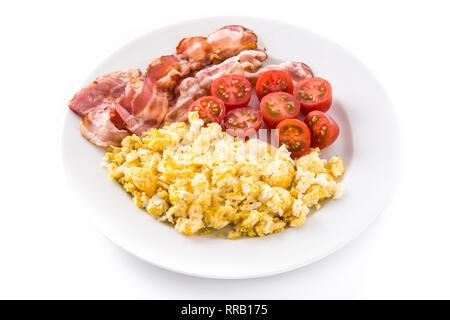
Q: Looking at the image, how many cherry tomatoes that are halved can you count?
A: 8